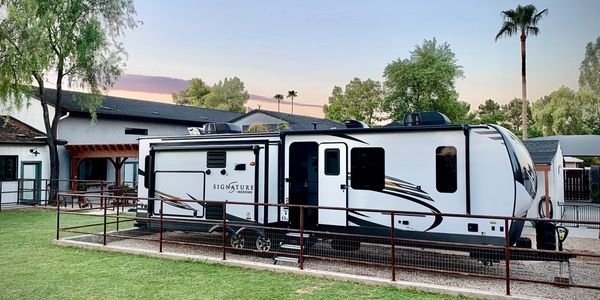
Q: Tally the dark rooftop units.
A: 3